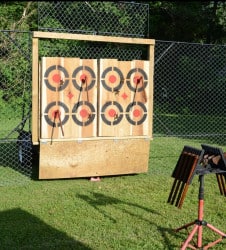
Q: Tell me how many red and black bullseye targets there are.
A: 8